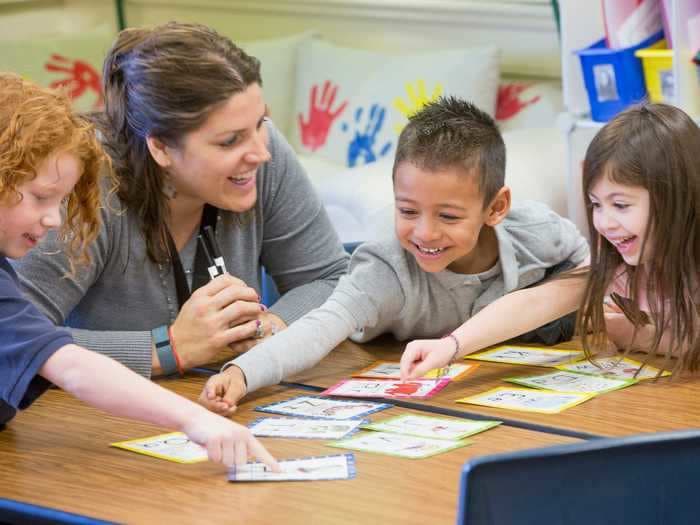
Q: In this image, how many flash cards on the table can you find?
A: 12